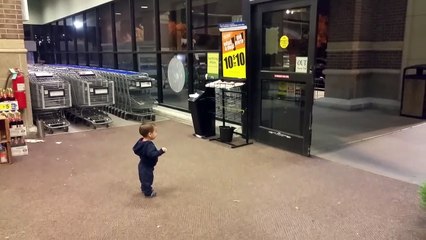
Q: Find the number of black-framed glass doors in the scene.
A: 1